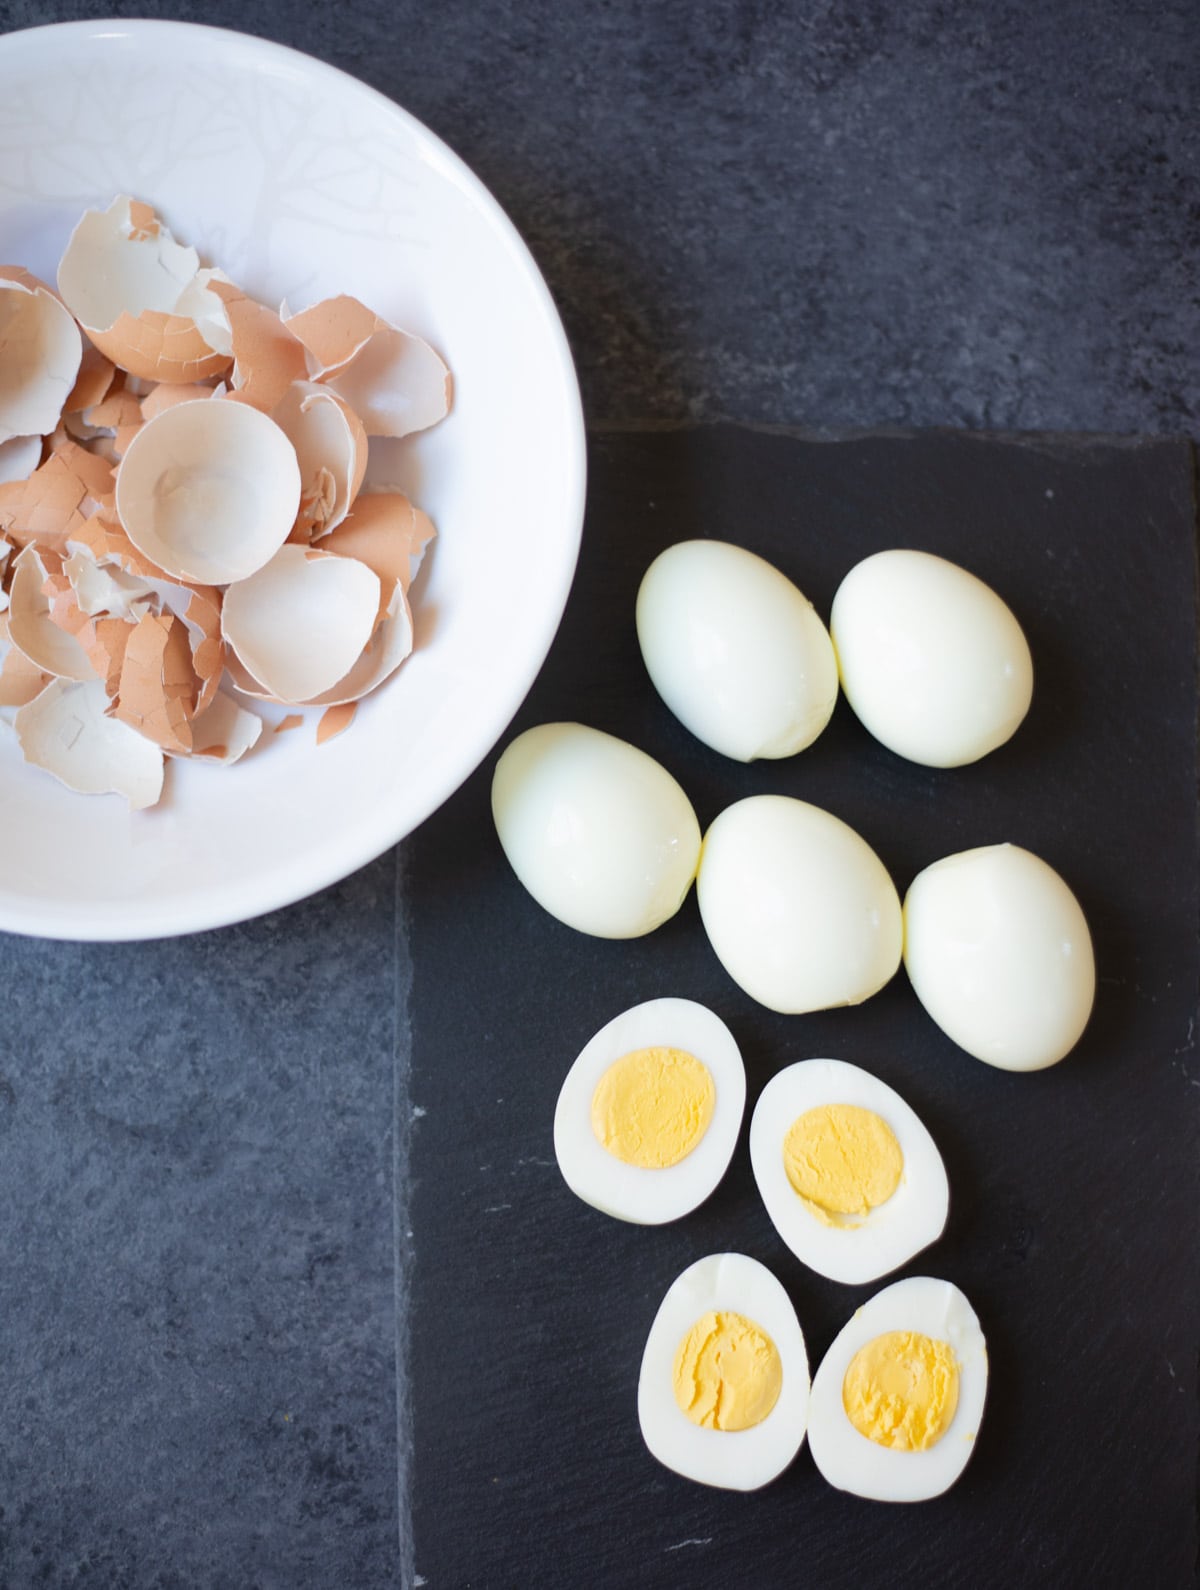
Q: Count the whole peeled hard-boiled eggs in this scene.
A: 5